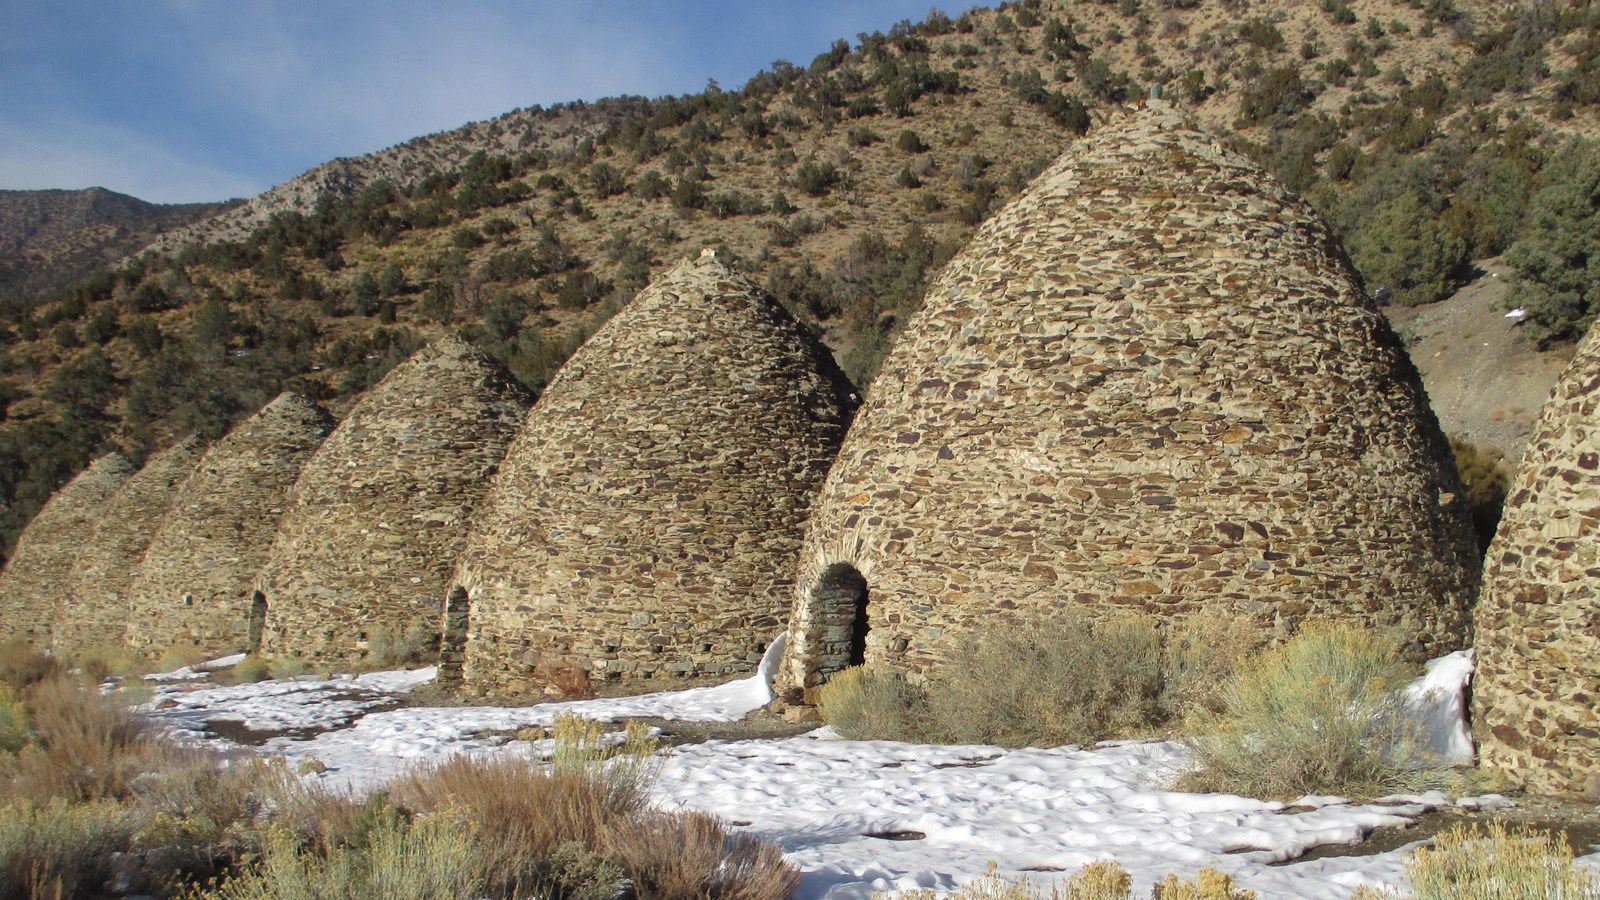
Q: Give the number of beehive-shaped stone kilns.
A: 7